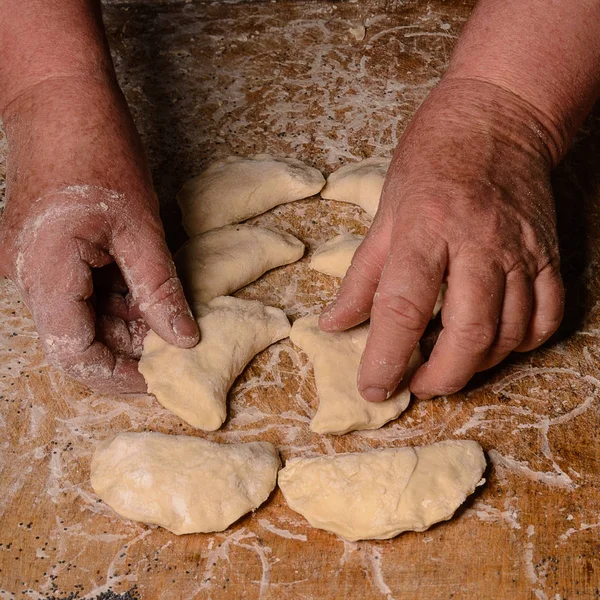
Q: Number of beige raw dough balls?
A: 8